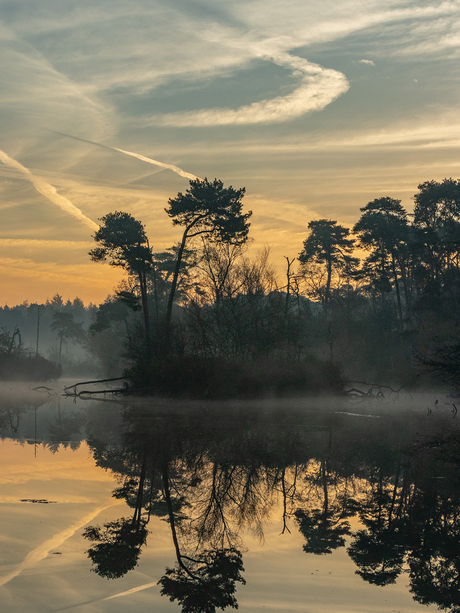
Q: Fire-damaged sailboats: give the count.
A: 0